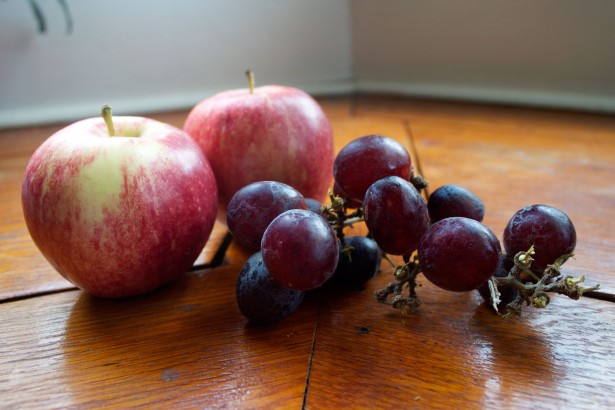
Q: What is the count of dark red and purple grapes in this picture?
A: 12